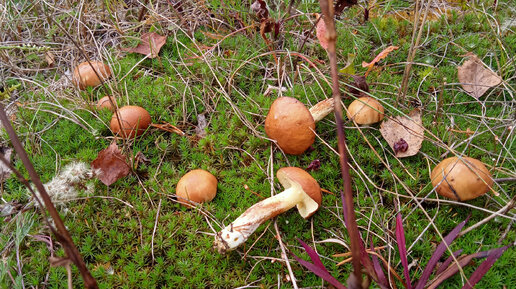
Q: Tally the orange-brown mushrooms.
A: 8